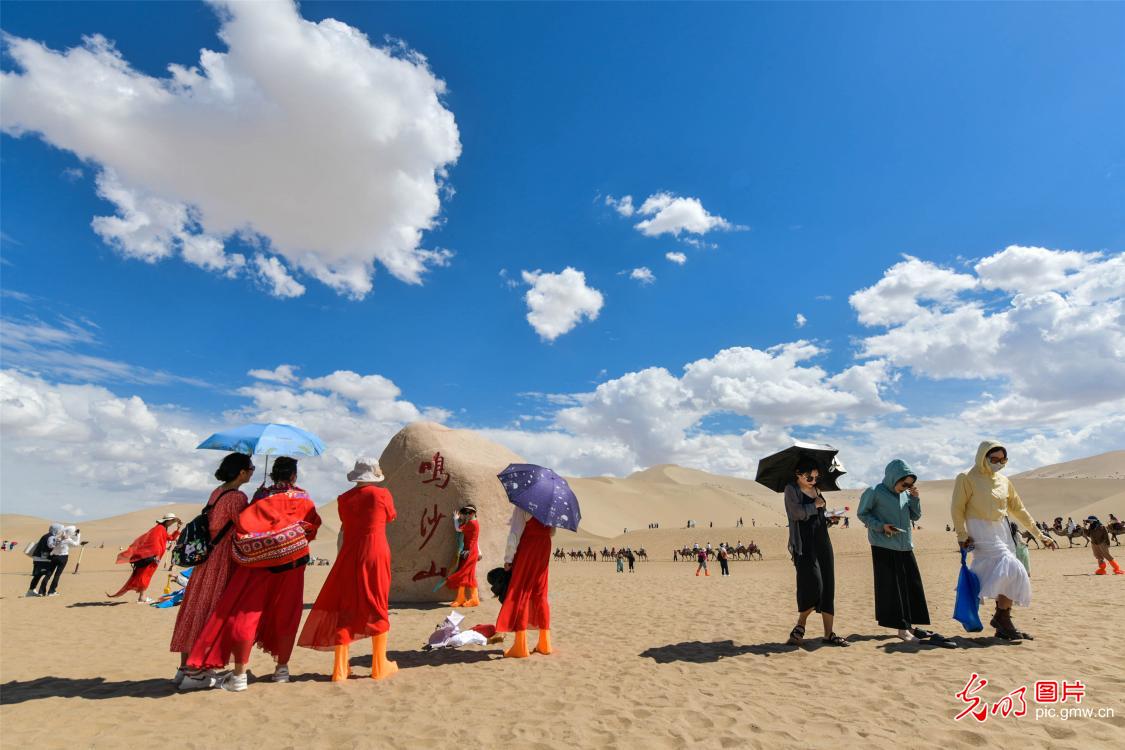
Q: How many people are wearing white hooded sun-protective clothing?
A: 2